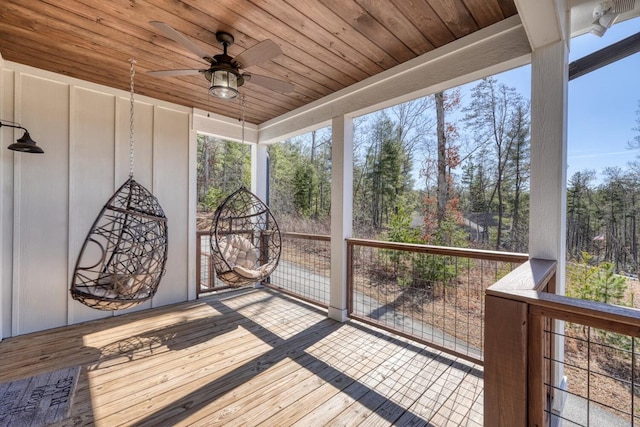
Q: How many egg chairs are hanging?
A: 2